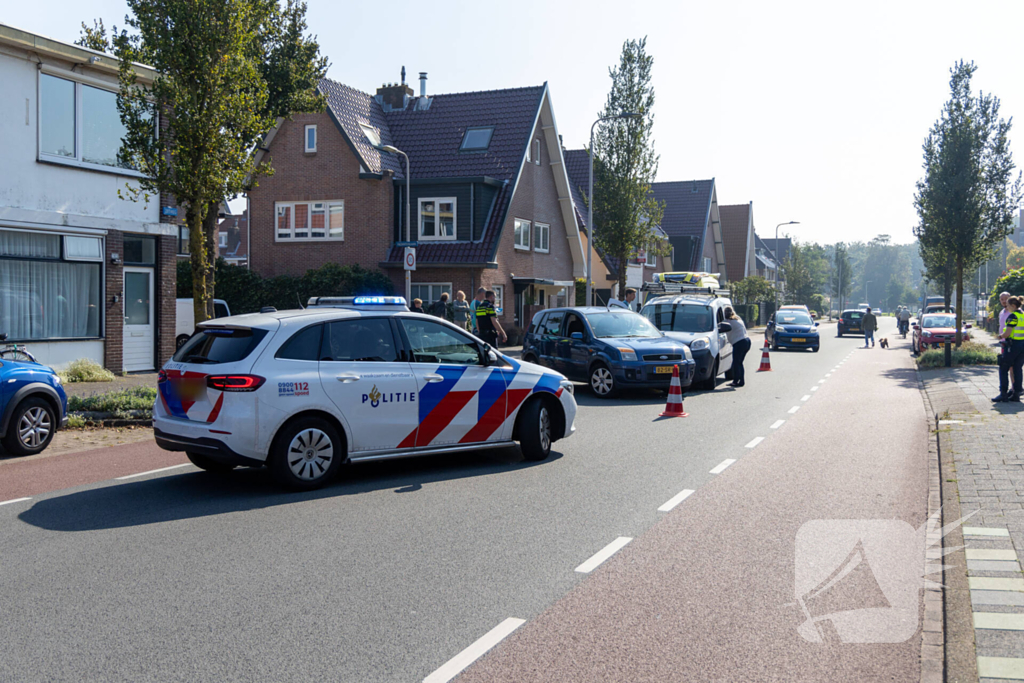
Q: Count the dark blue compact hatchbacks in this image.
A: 2